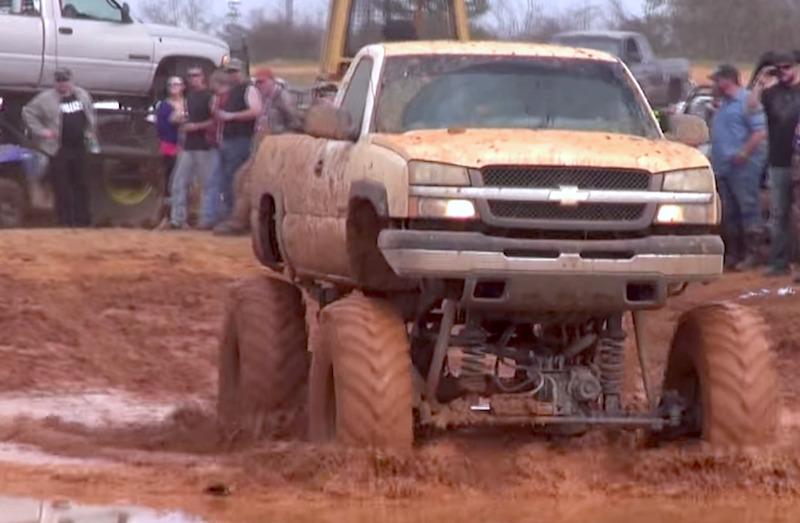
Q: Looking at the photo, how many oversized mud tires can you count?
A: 3